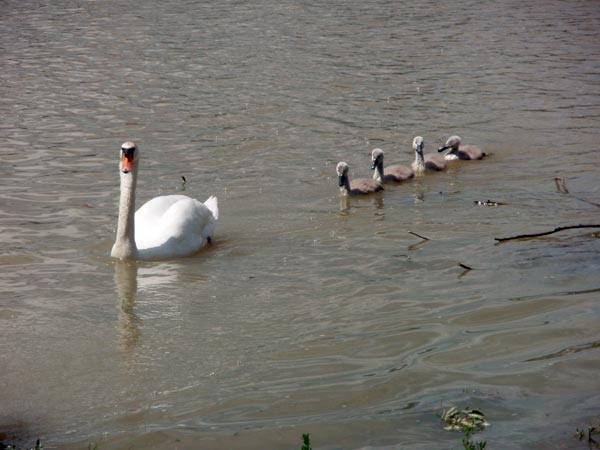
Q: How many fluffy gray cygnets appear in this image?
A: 4